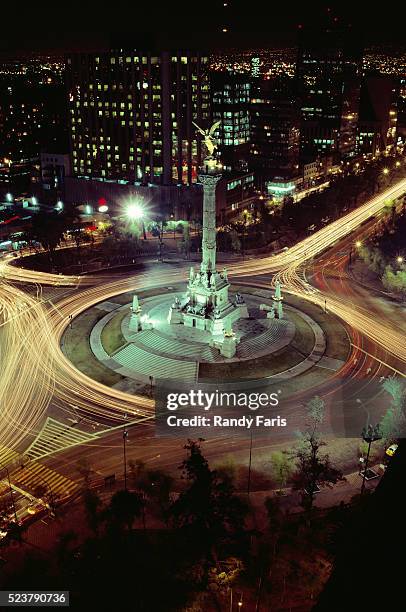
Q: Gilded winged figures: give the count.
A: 1